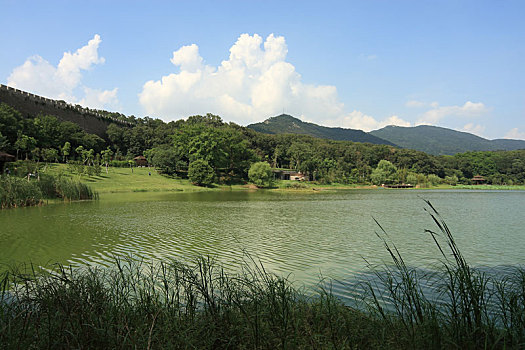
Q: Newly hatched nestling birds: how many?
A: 0